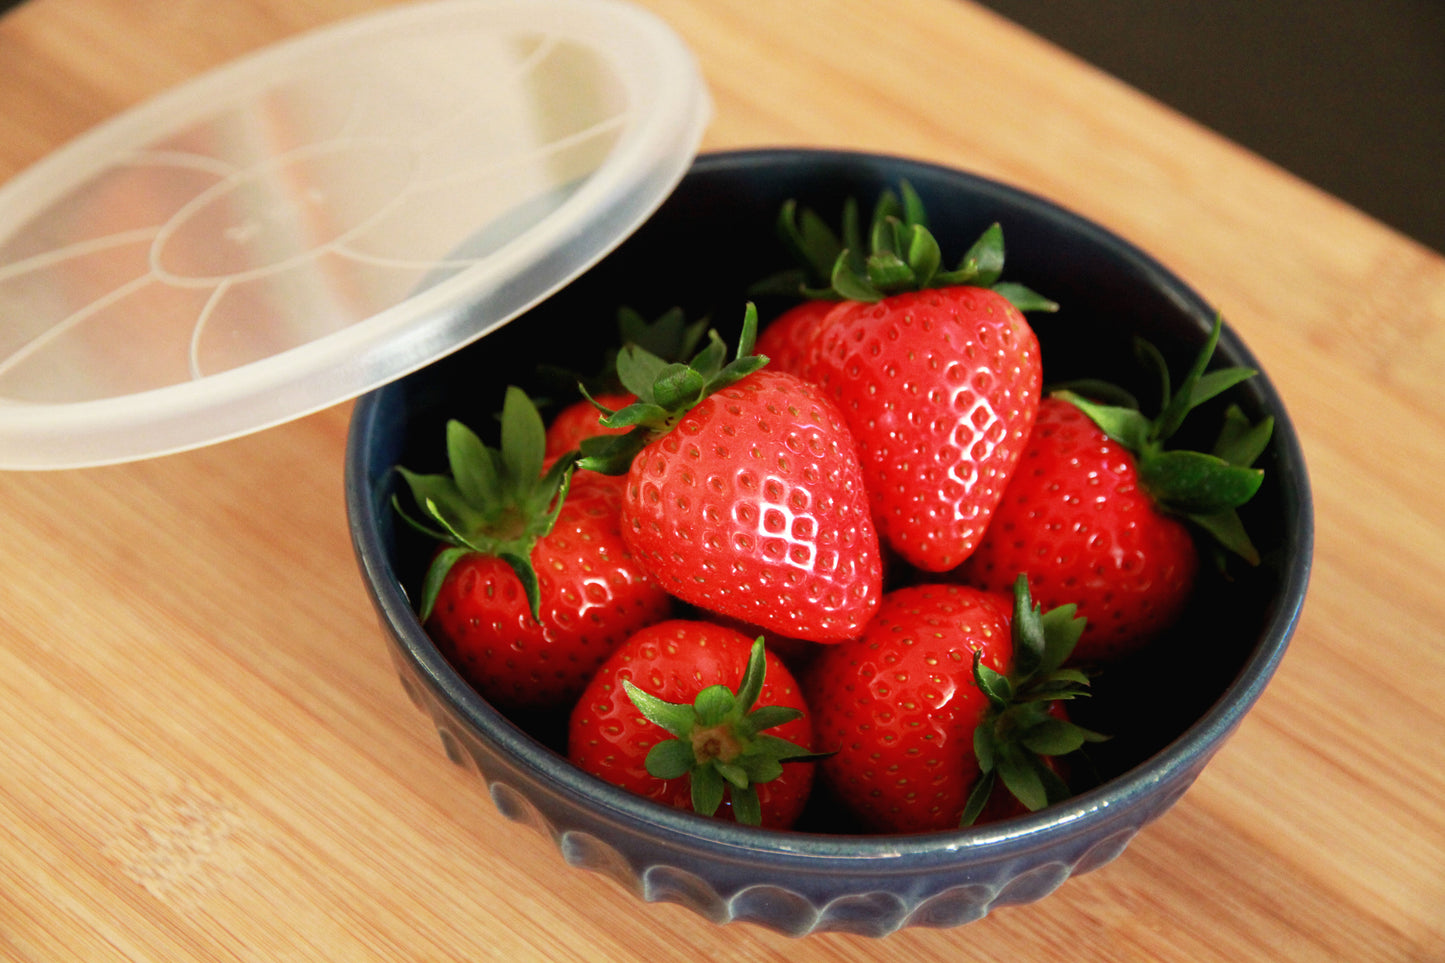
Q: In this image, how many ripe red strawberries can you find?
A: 8